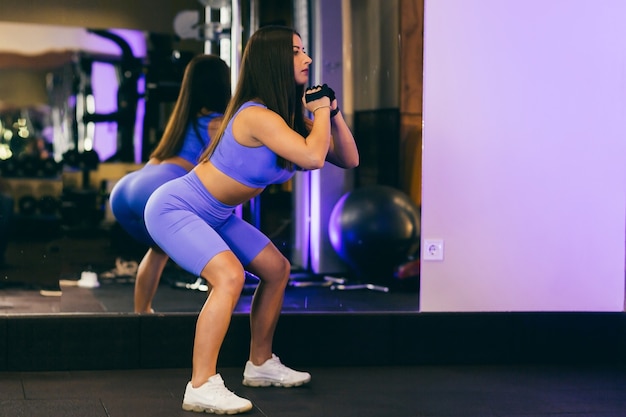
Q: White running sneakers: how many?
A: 2